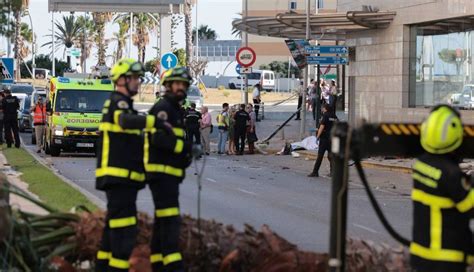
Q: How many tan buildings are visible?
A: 2